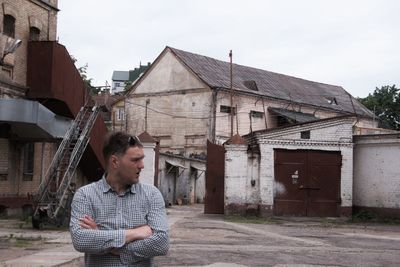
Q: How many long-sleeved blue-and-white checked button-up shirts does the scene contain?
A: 1